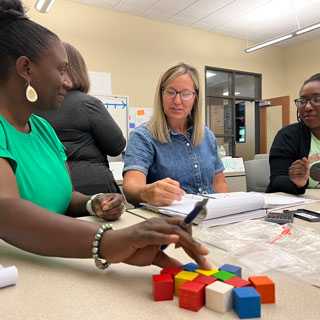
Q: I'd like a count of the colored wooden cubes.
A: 13